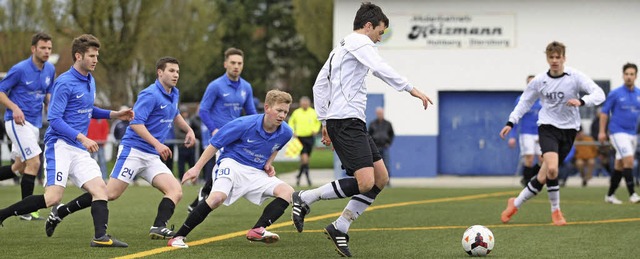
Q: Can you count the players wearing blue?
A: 7